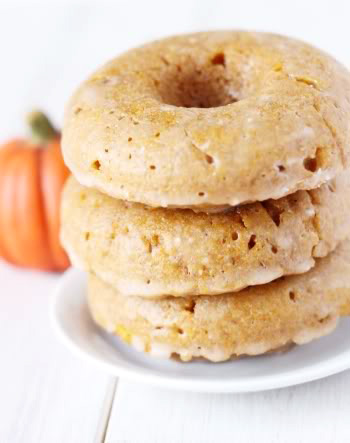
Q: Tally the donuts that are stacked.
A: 3